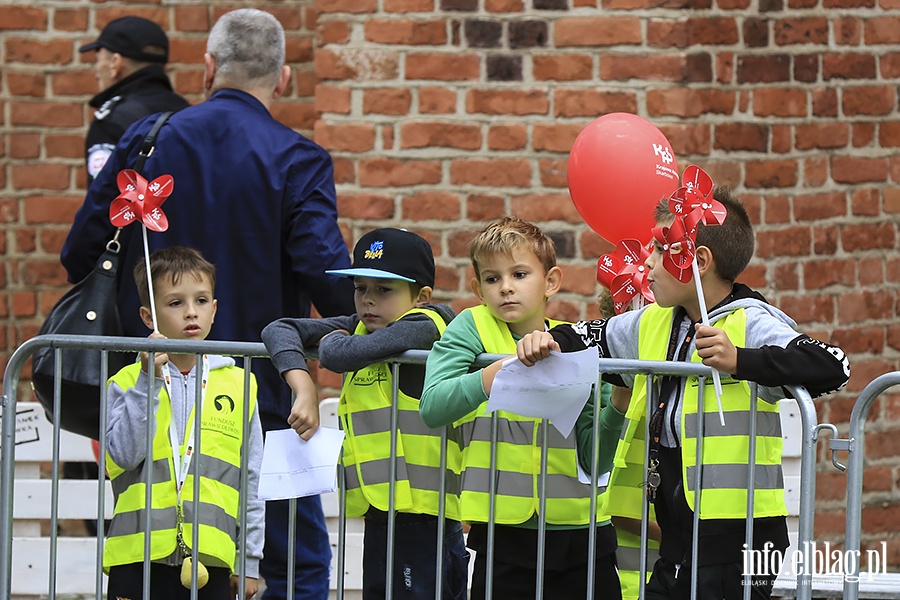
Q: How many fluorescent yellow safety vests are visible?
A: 5